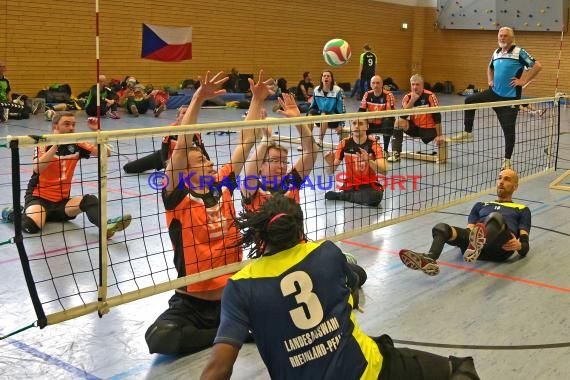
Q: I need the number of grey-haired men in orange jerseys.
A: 1